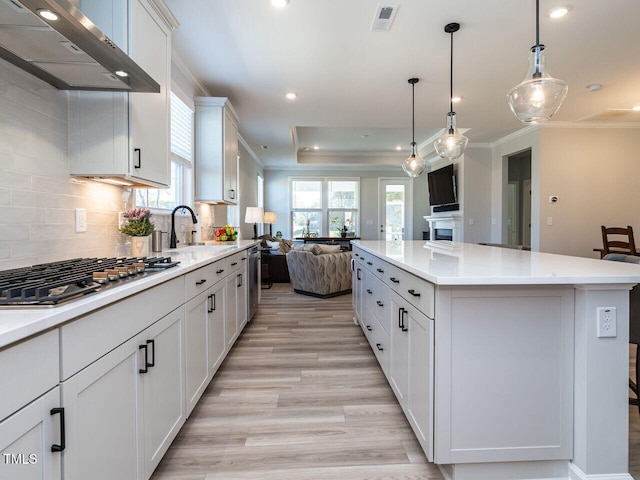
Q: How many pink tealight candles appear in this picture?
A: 0